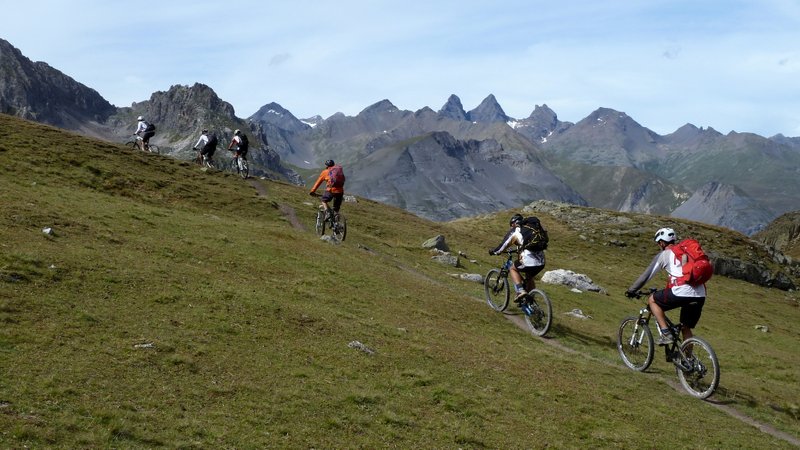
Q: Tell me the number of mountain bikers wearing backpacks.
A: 6